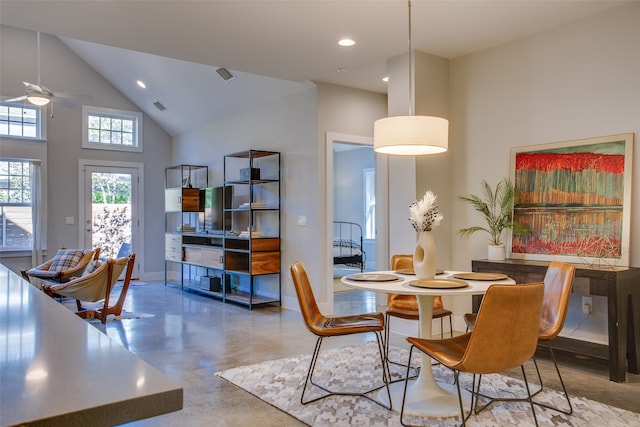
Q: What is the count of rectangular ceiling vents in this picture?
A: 2